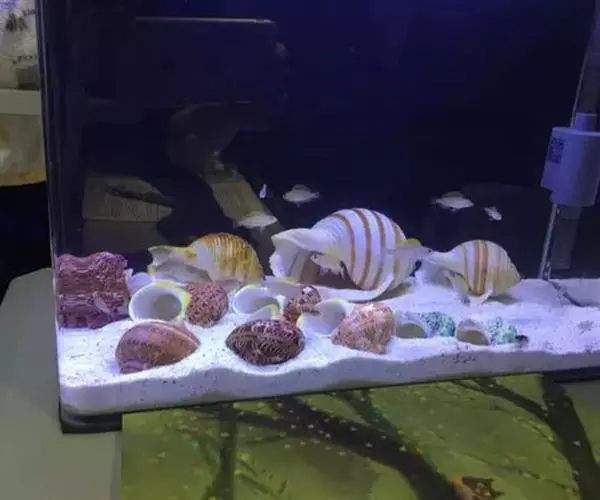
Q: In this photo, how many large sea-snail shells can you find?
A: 3